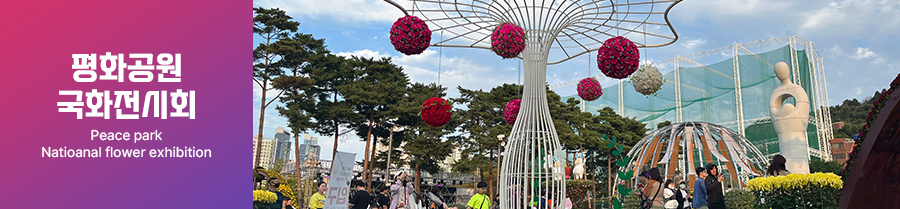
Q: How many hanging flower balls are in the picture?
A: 7